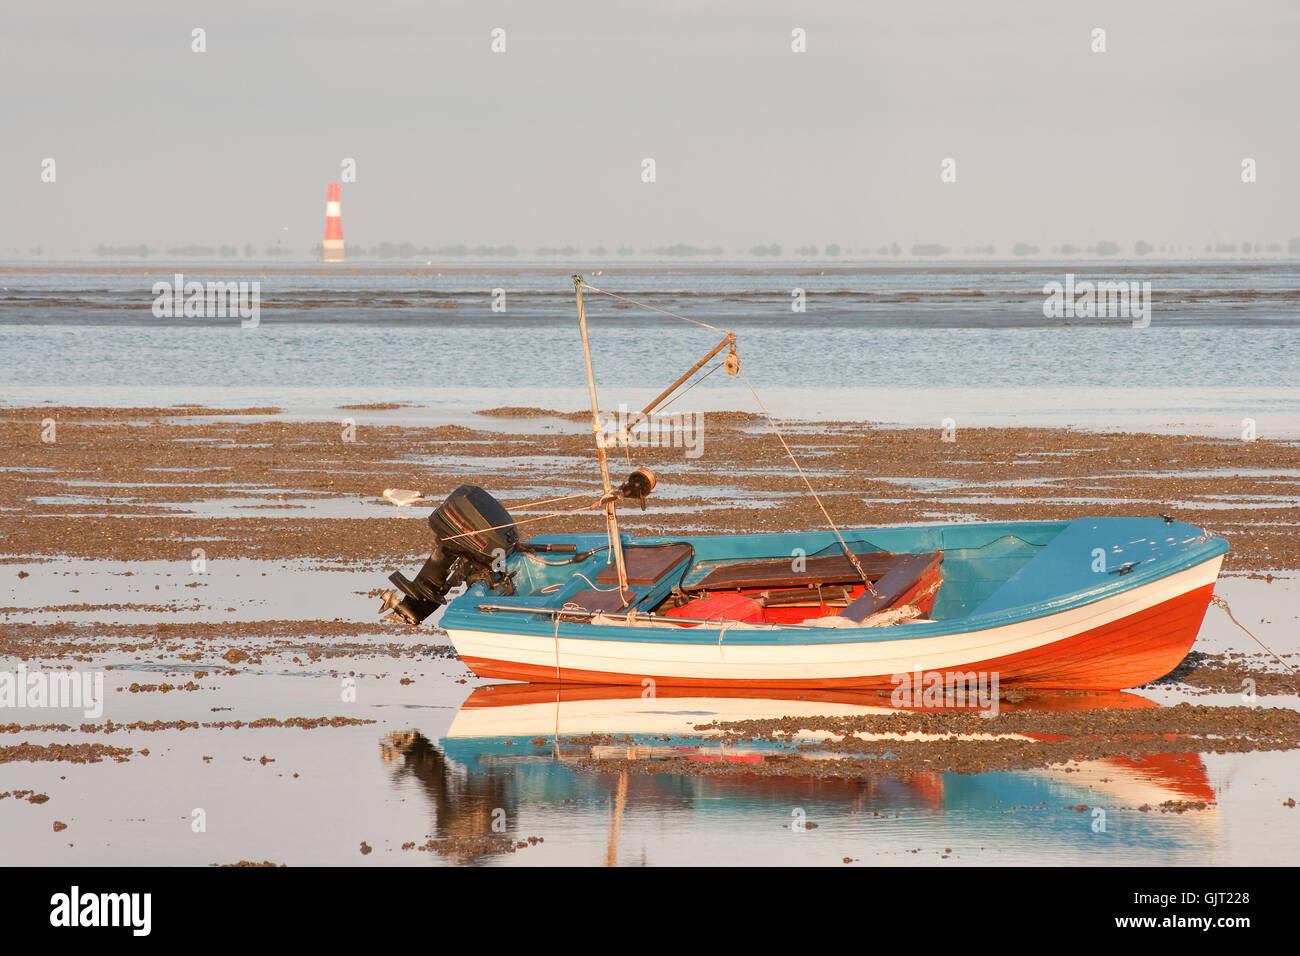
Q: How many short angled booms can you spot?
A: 1